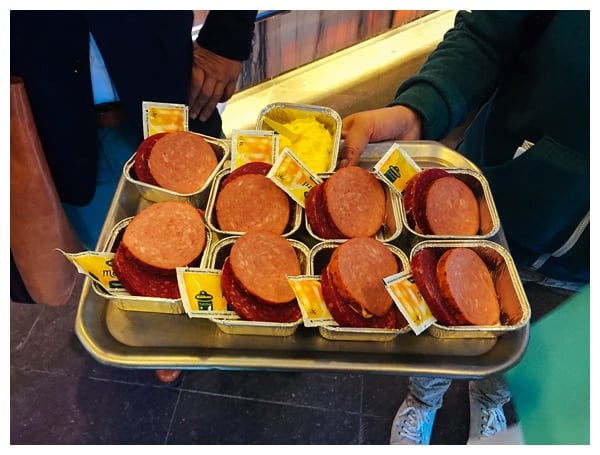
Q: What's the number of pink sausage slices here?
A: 8